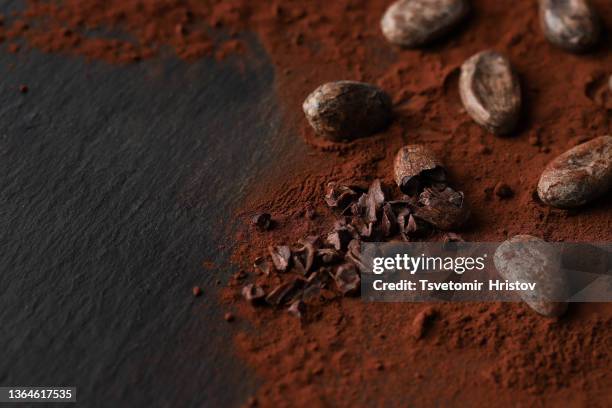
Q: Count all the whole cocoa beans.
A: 6